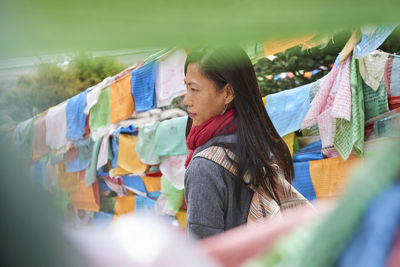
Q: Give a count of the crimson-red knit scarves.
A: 1